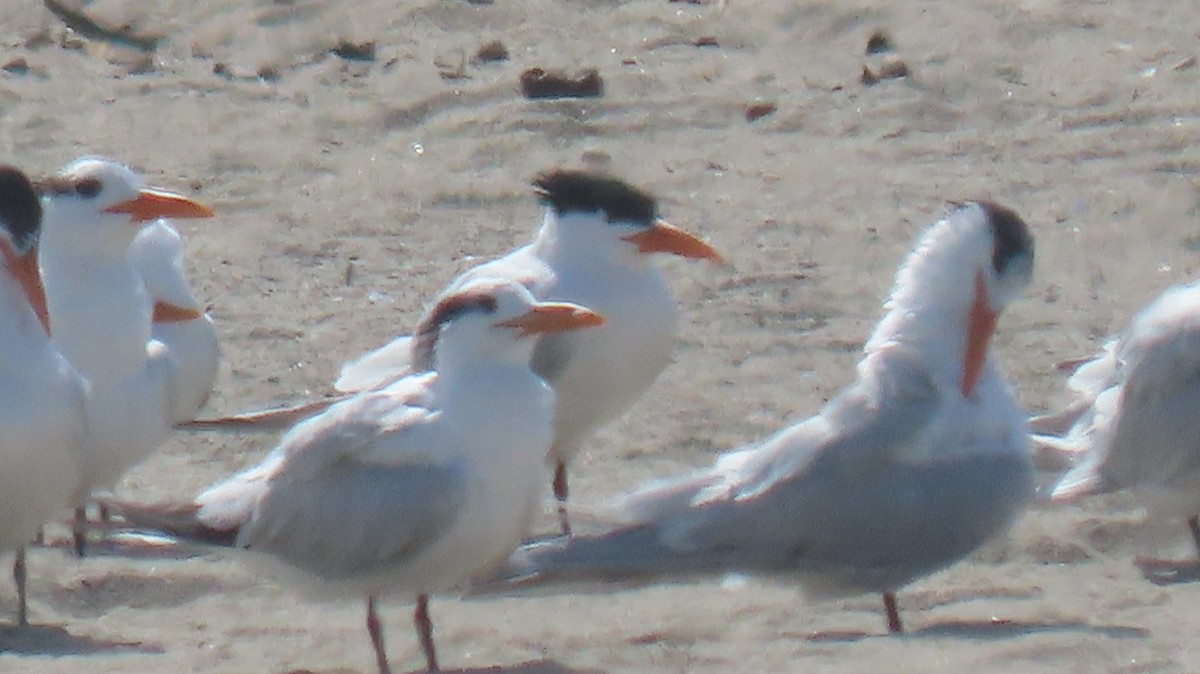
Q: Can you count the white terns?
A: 7